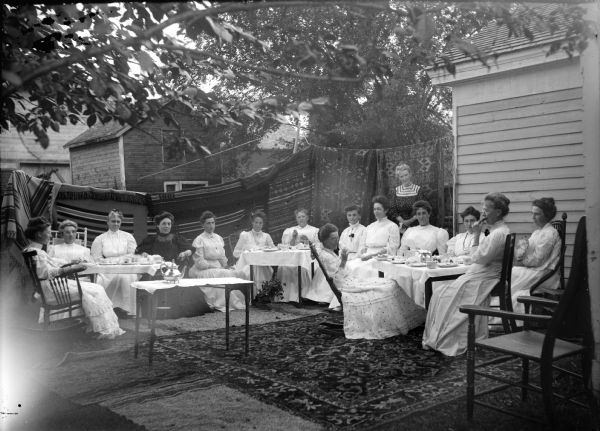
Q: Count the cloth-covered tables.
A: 4